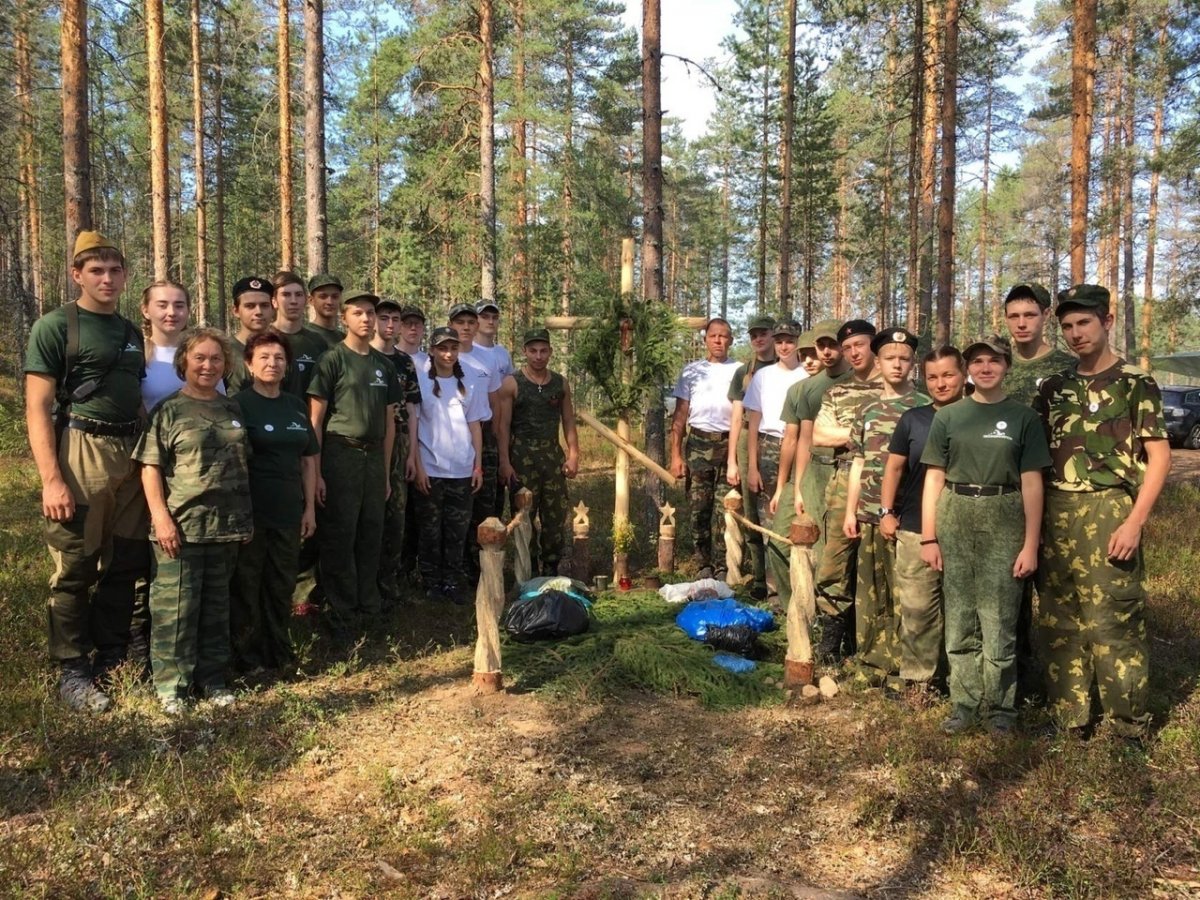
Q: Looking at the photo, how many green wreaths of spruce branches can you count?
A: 1